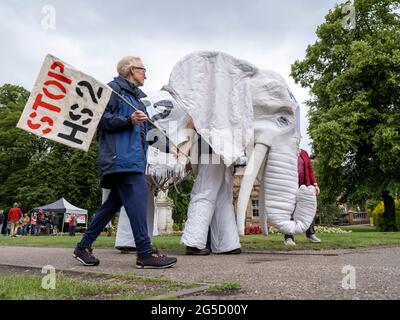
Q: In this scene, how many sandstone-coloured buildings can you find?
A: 1